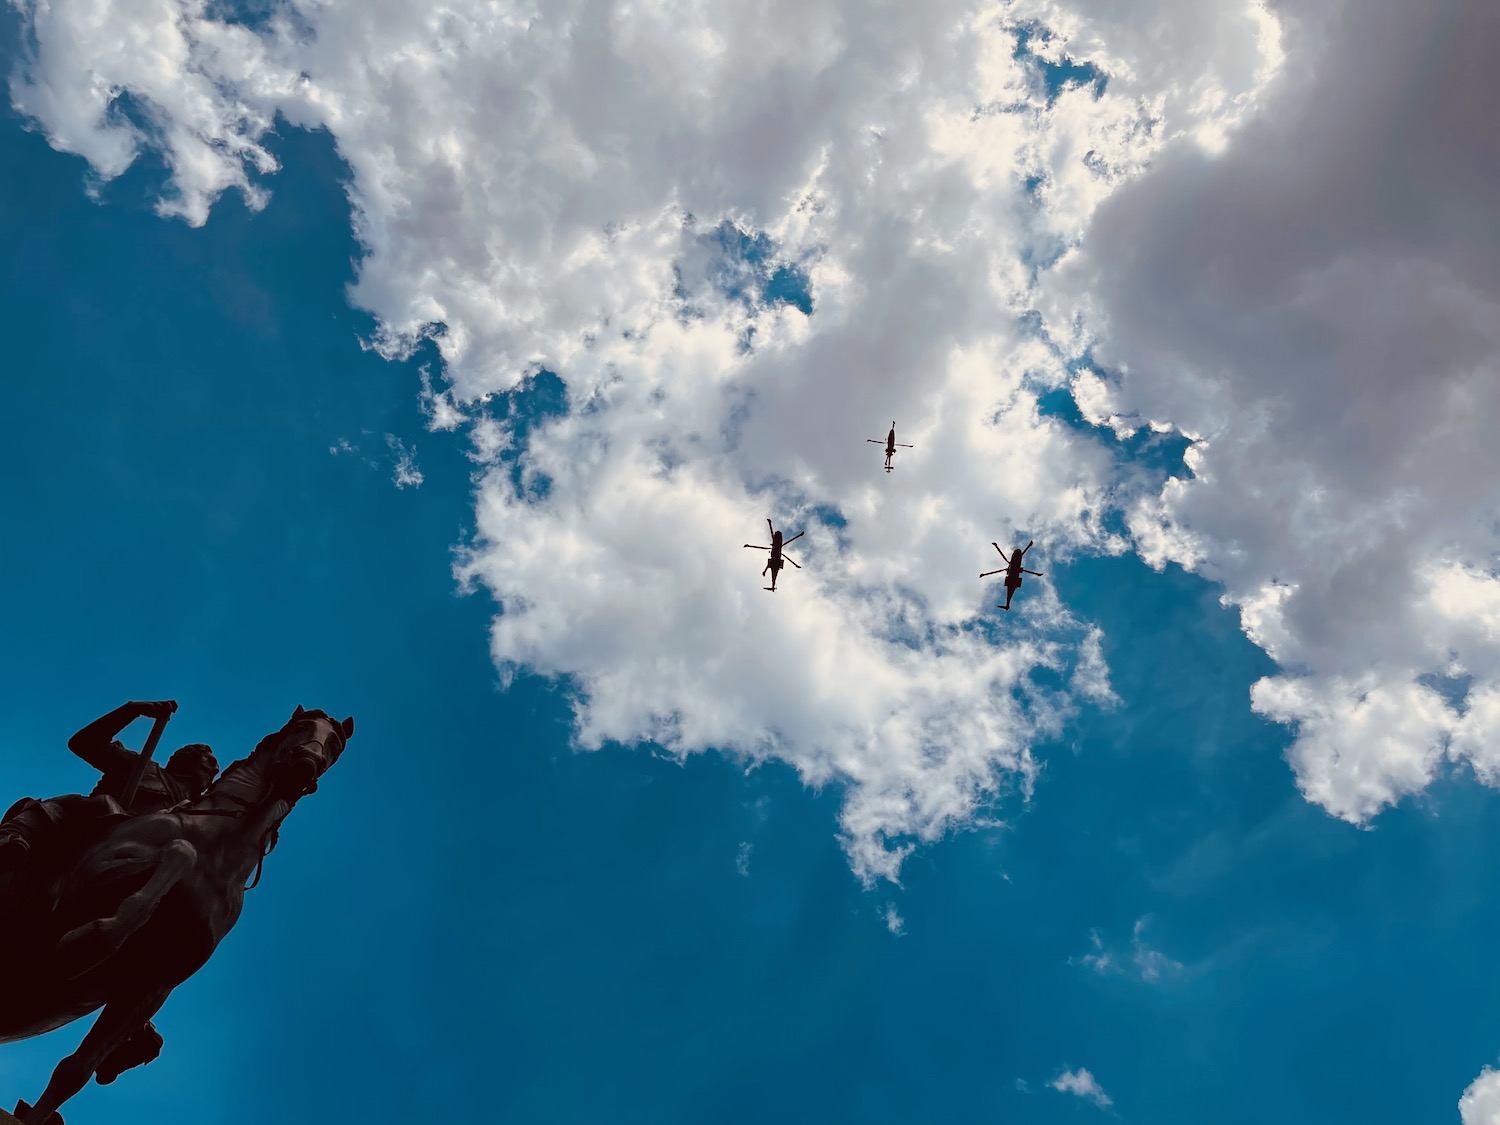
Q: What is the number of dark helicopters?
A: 3